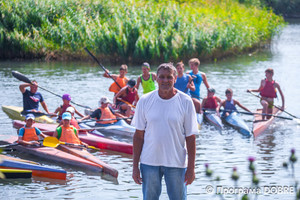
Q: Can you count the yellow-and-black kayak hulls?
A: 1